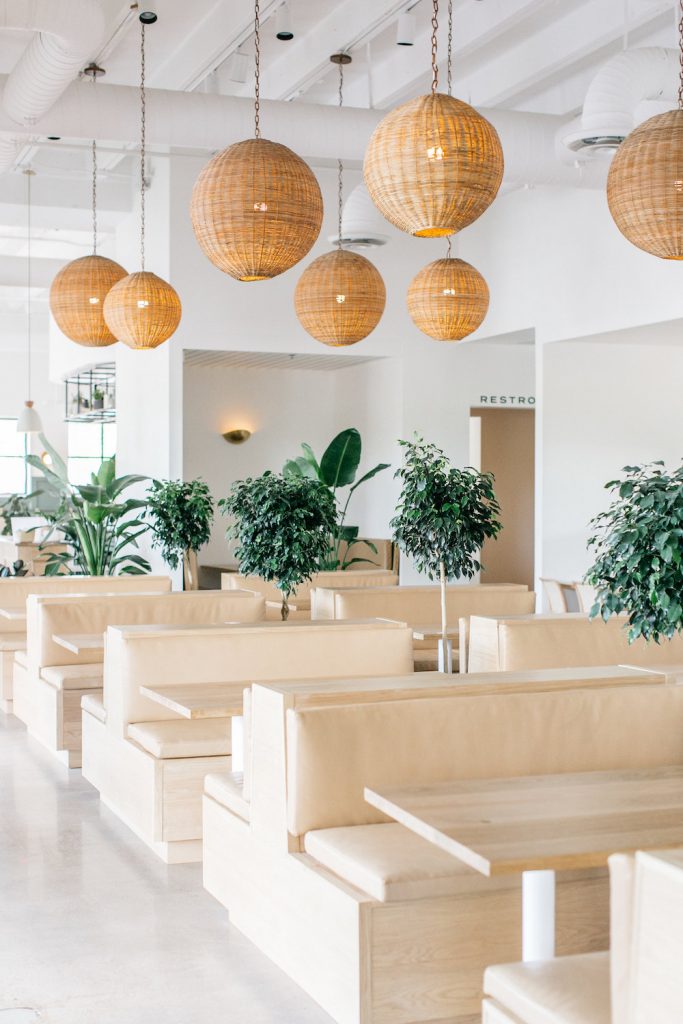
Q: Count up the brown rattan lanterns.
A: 7